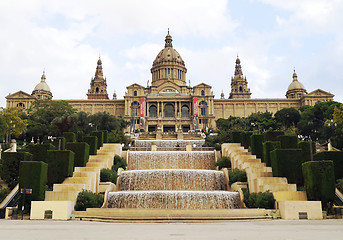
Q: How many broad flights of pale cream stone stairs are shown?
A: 2